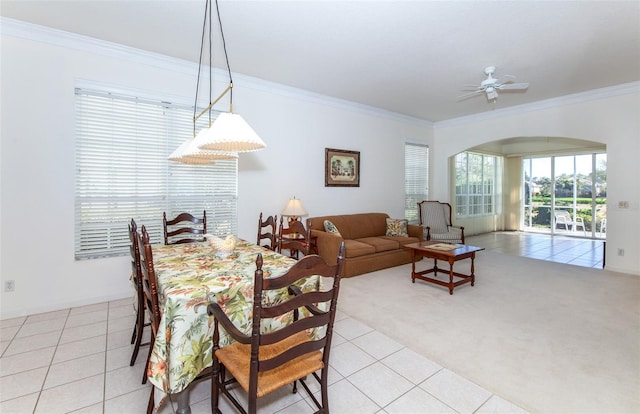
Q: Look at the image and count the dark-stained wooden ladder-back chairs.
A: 6